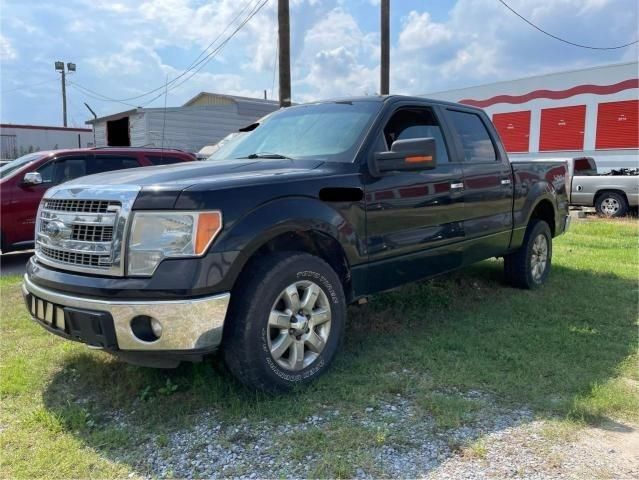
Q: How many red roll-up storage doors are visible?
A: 3